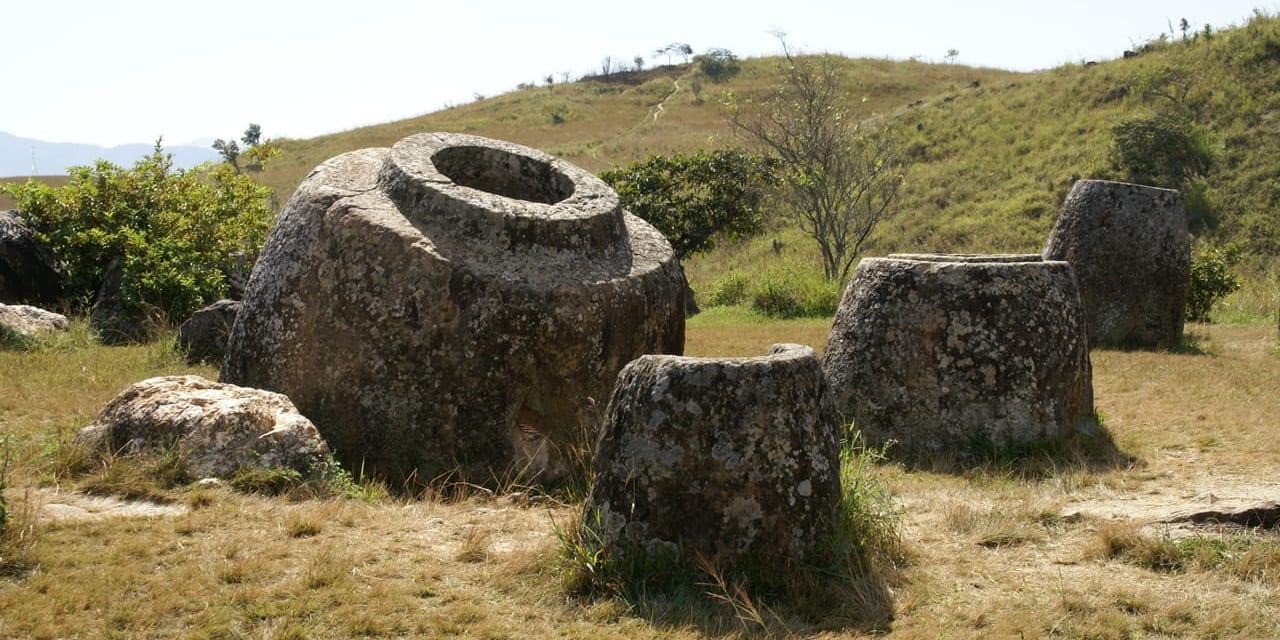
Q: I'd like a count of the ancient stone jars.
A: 4